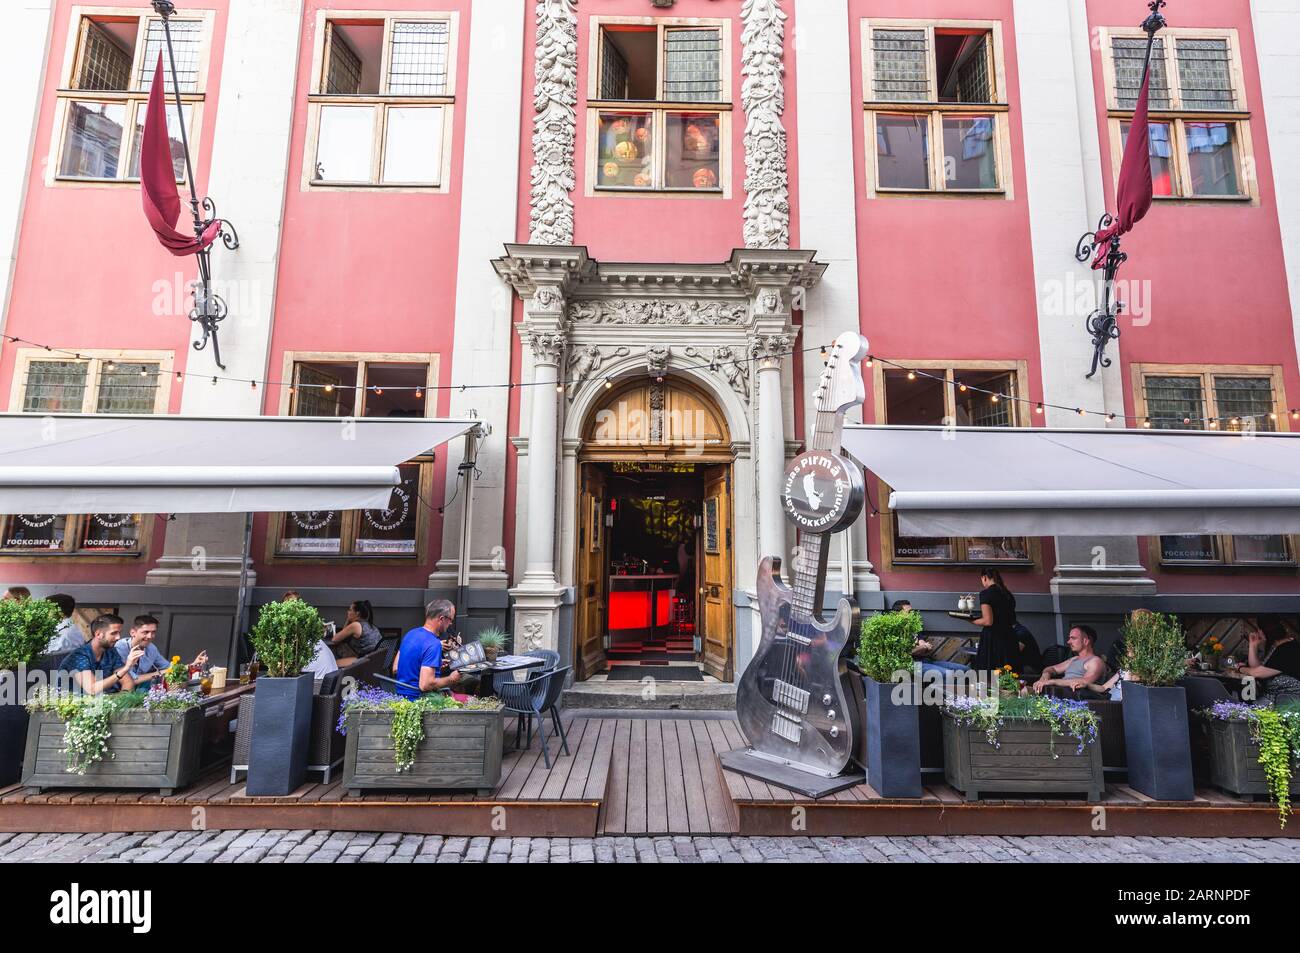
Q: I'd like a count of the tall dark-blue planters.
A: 4